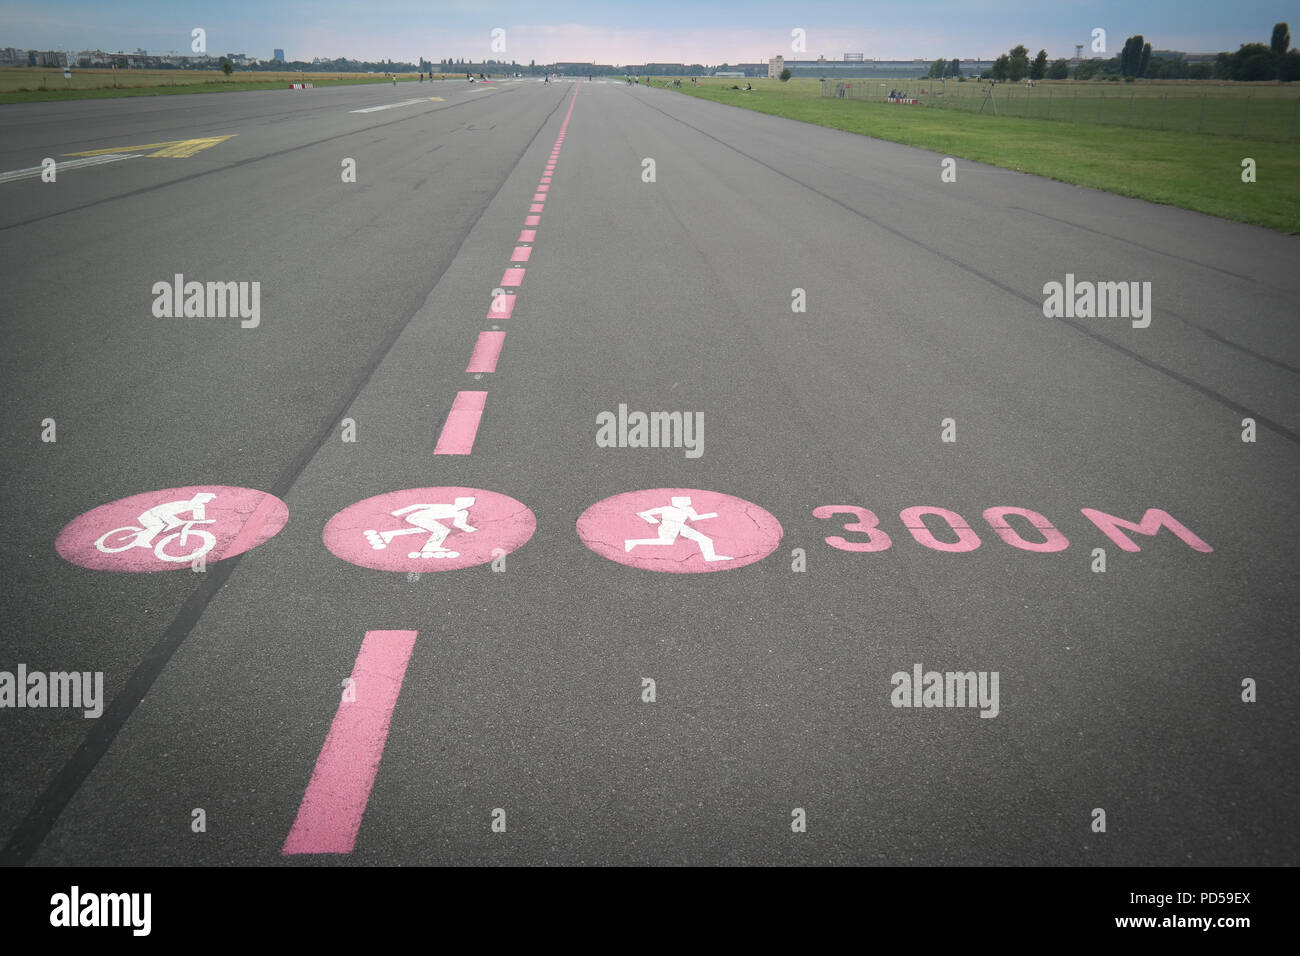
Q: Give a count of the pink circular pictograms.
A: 3